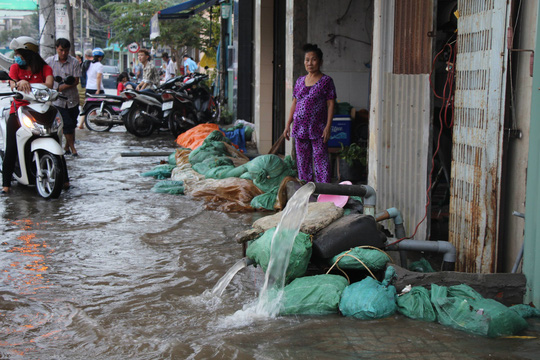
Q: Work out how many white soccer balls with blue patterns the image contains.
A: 0